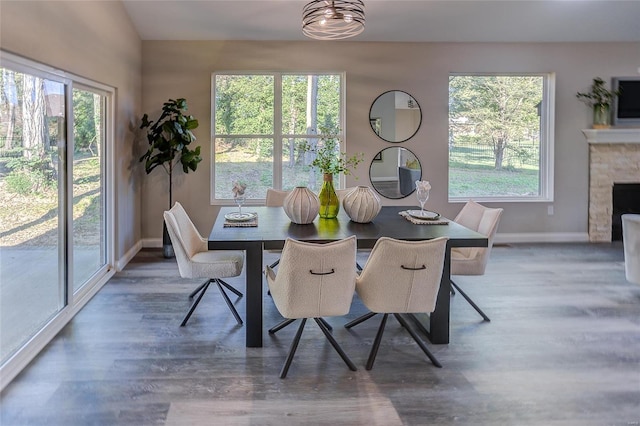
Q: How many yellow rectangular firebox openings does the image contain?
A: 0